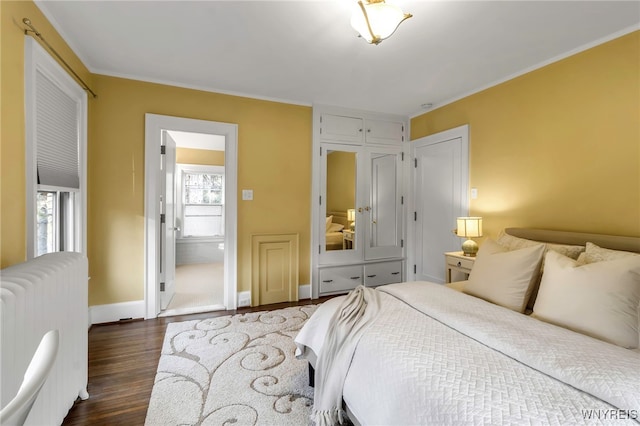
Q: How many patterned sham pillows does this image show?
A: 2